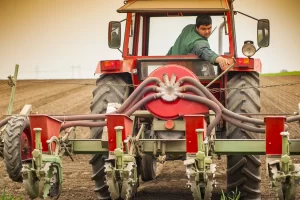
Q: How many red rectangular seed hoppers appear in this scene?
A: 4